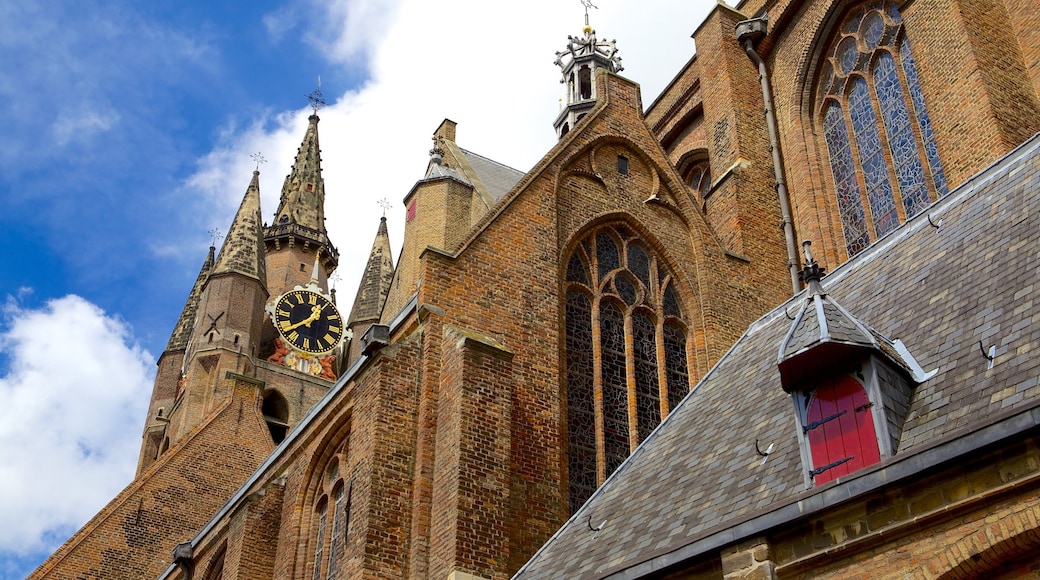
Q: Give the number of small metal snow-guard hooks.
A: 5